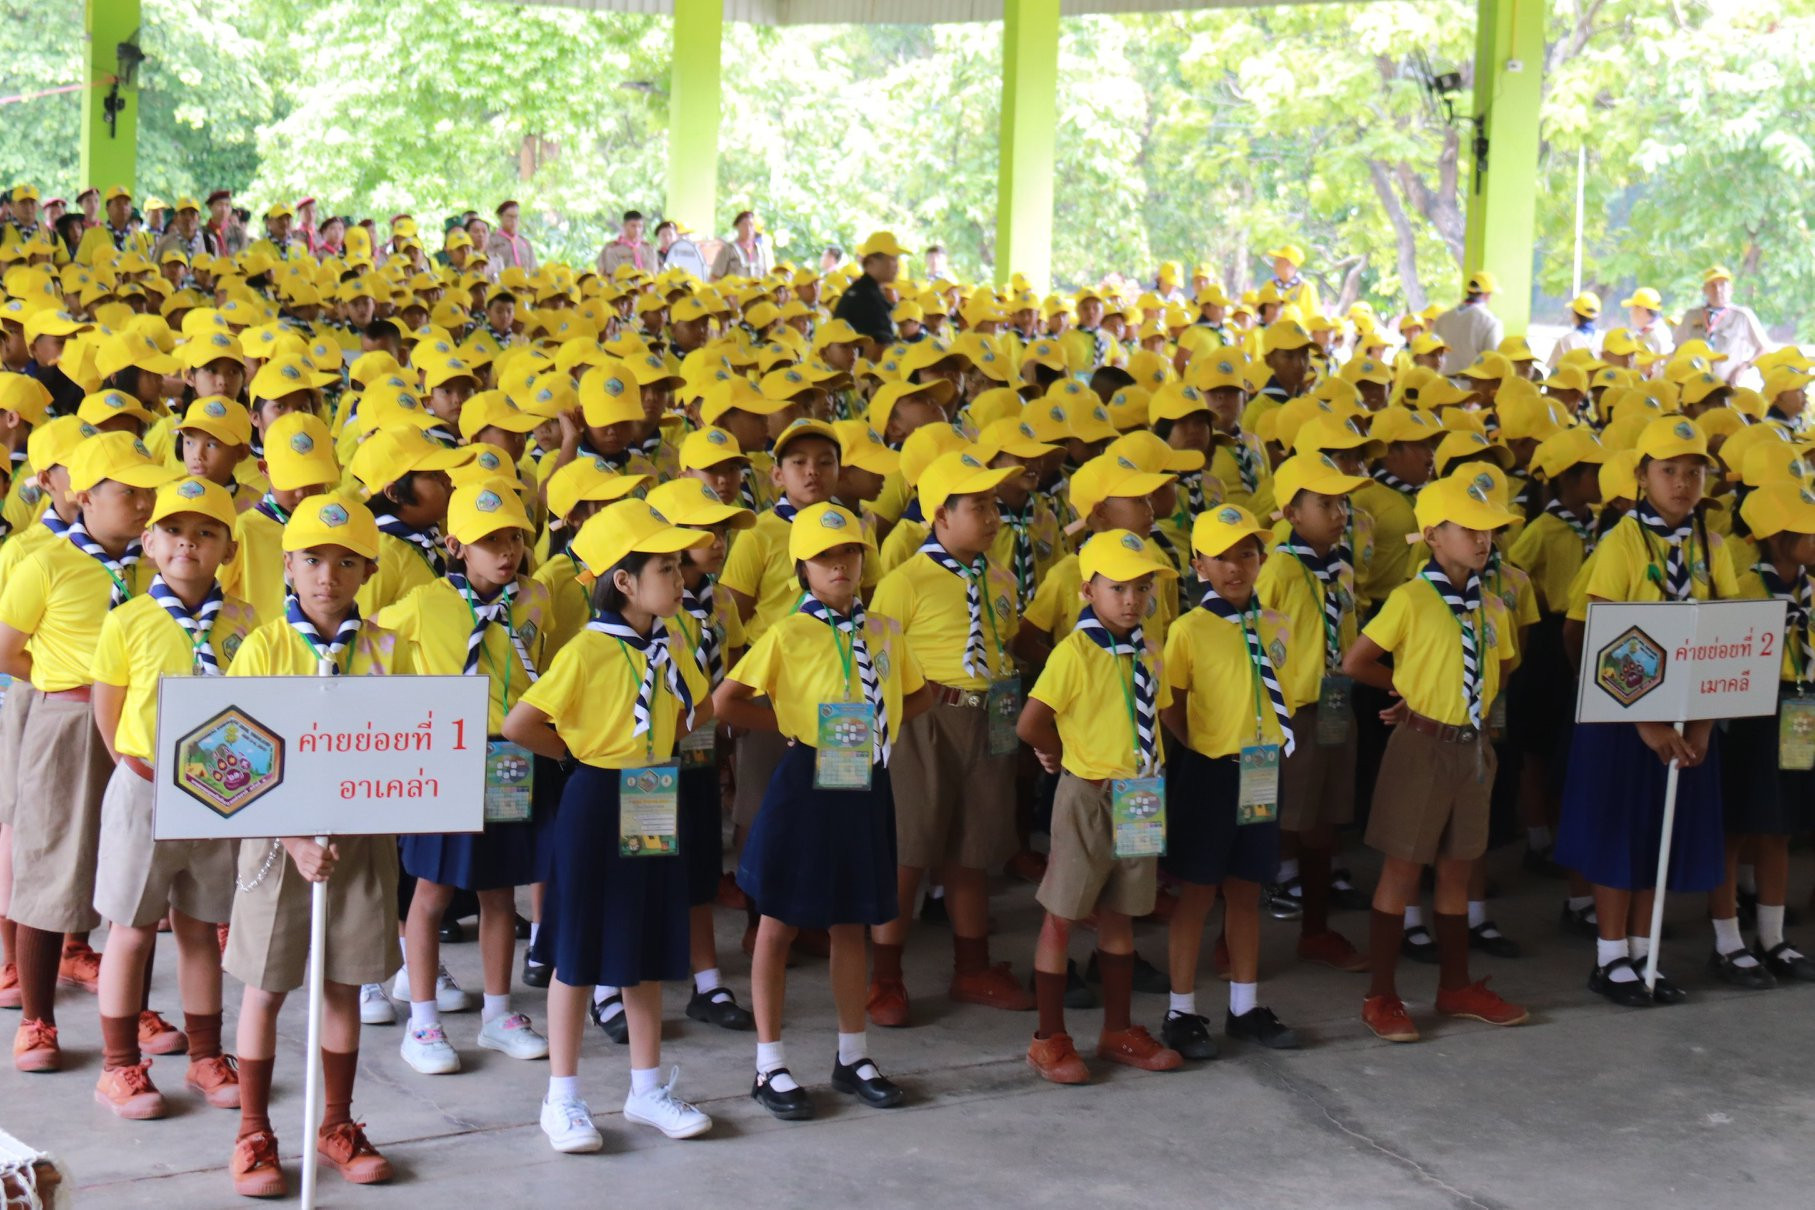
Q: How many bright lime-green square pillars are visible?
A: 4